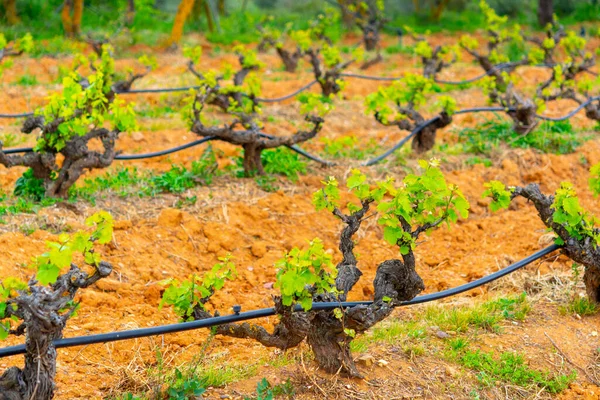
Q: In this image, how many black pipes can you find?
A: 3